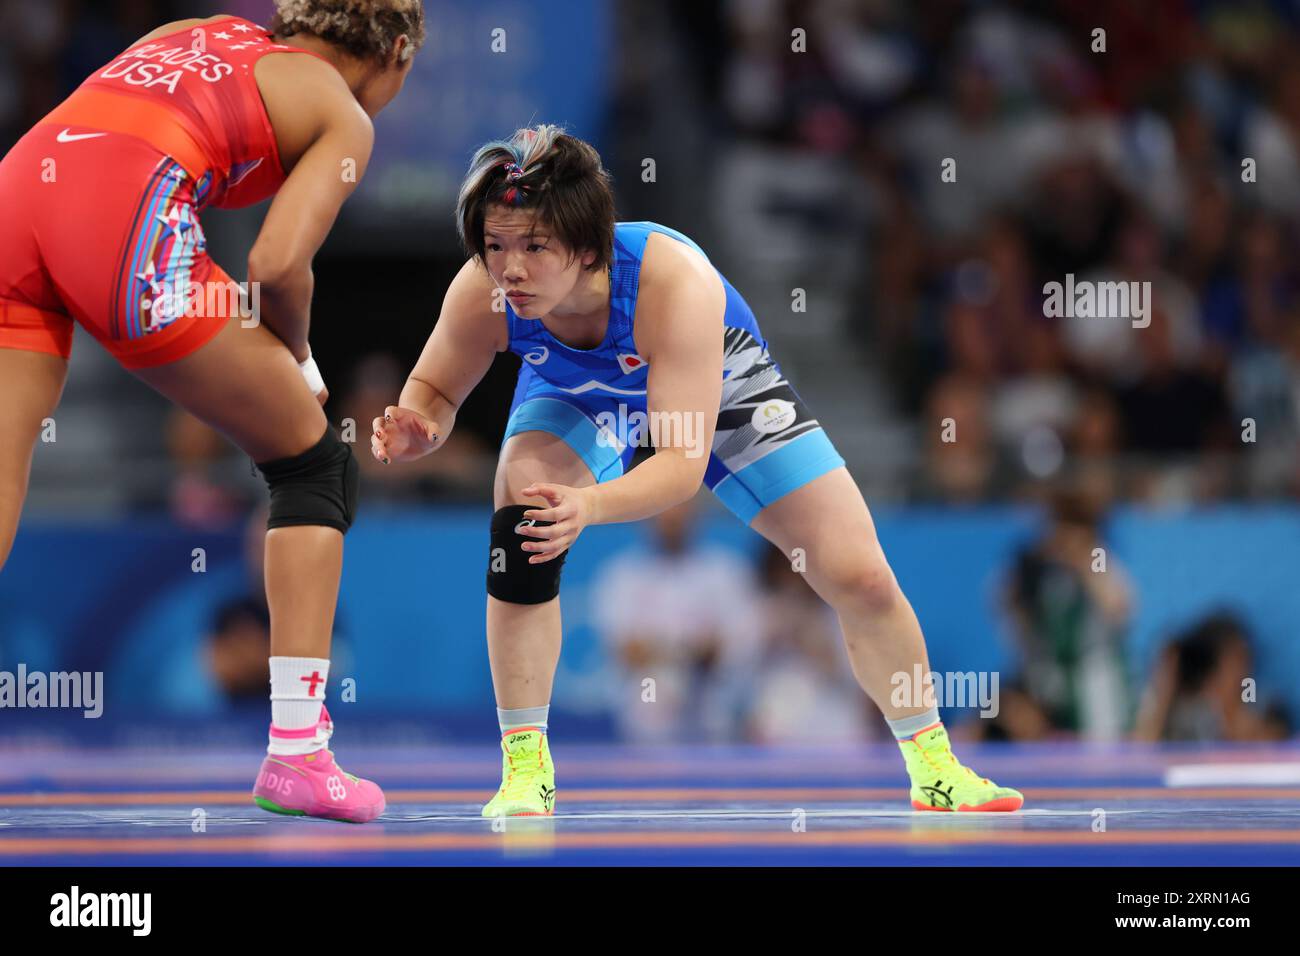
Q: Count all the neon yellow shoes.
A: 2